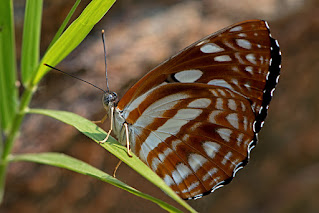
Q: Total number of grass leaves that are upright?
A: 4